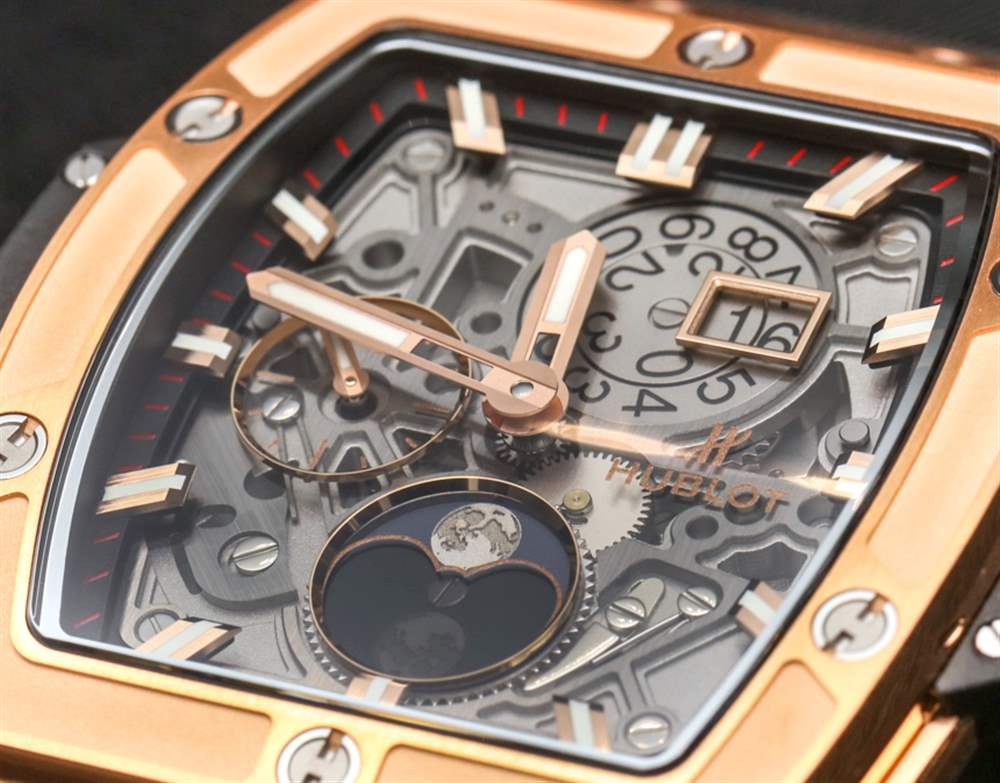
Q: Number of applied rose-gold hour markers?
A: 12